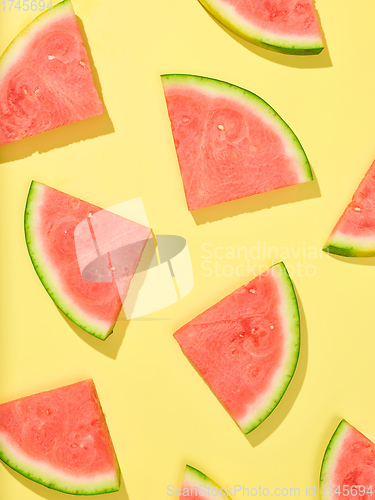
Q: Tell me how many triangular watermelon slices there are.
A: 9